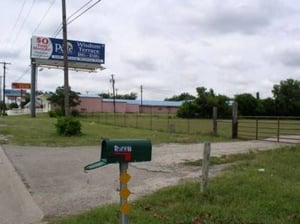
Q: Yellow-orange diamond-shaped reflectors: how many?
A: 3